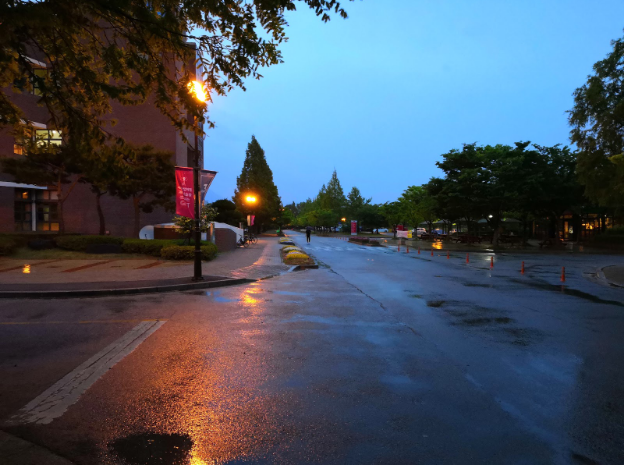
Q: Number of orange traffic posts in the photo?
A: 9